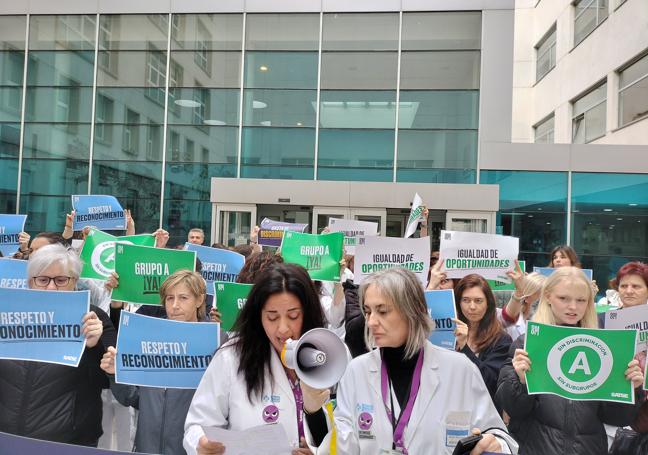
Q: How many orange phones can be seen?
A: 0